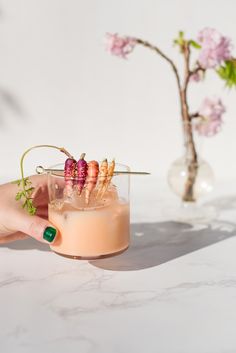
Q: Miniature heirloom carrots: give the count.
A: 5